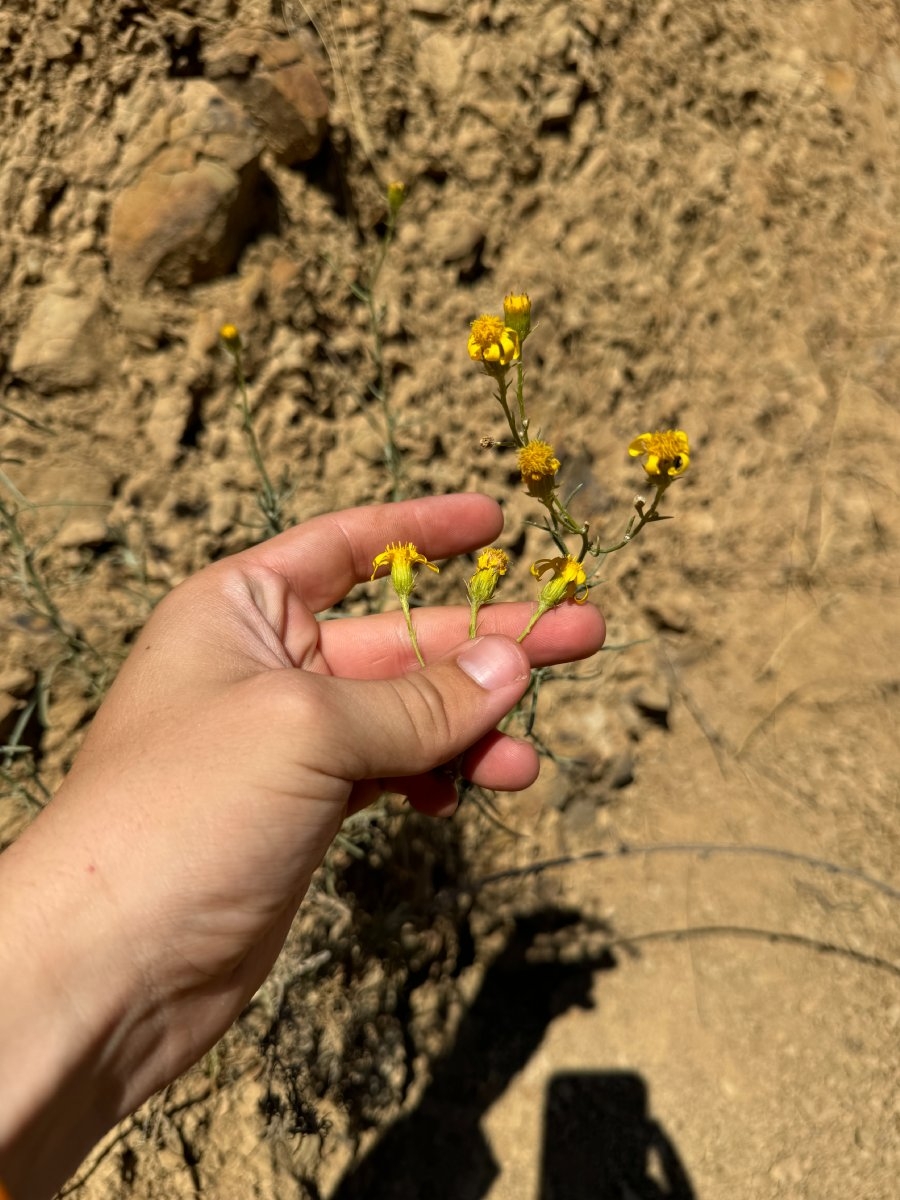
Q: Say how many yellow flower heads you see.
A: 9